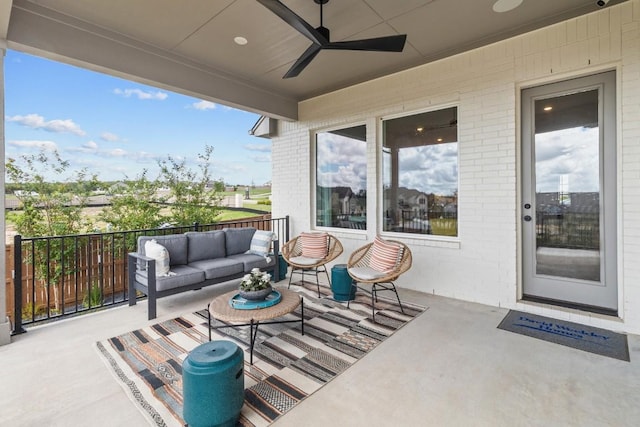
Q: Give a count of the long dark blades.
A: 3